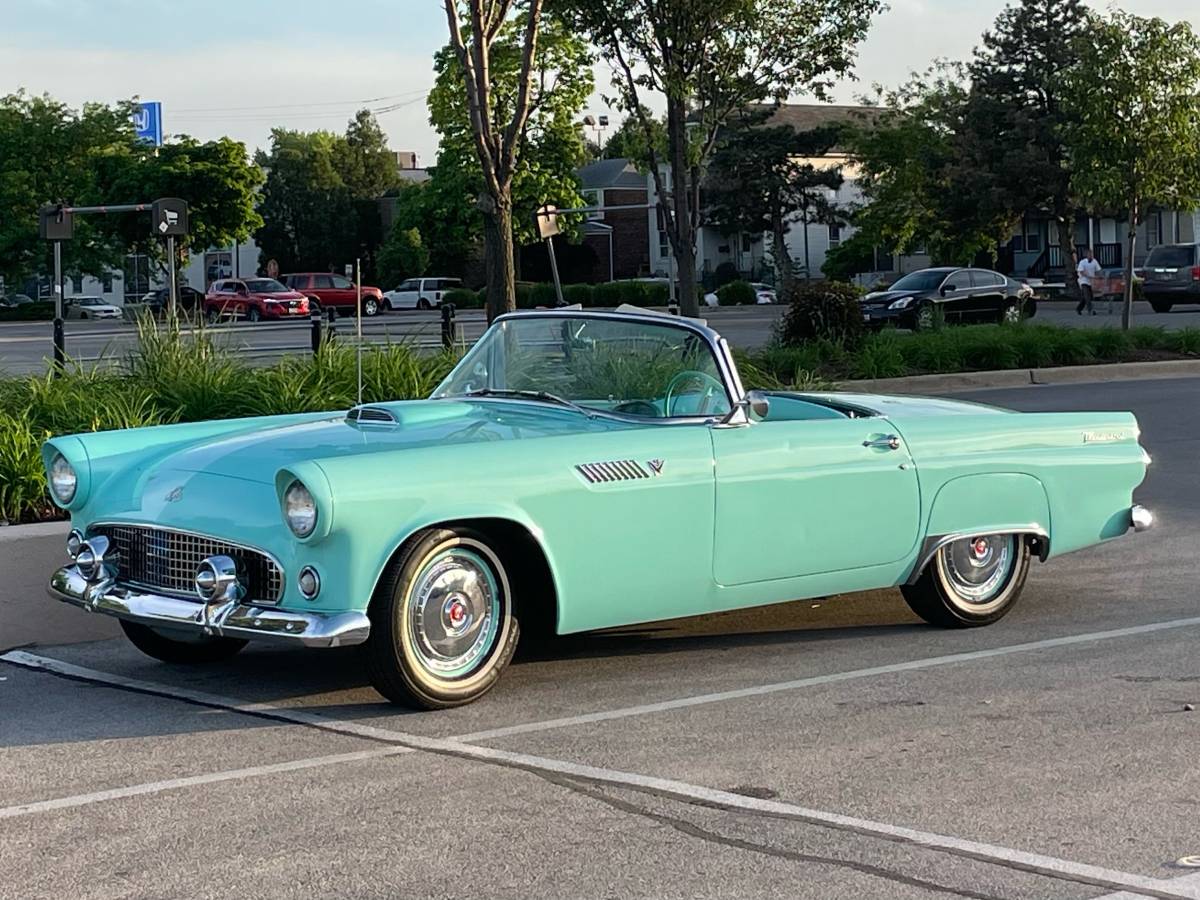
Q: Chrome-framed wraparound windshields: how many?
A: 1